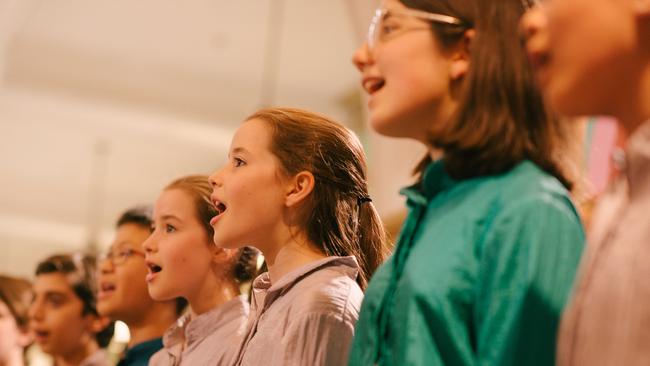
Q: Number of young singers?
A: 7